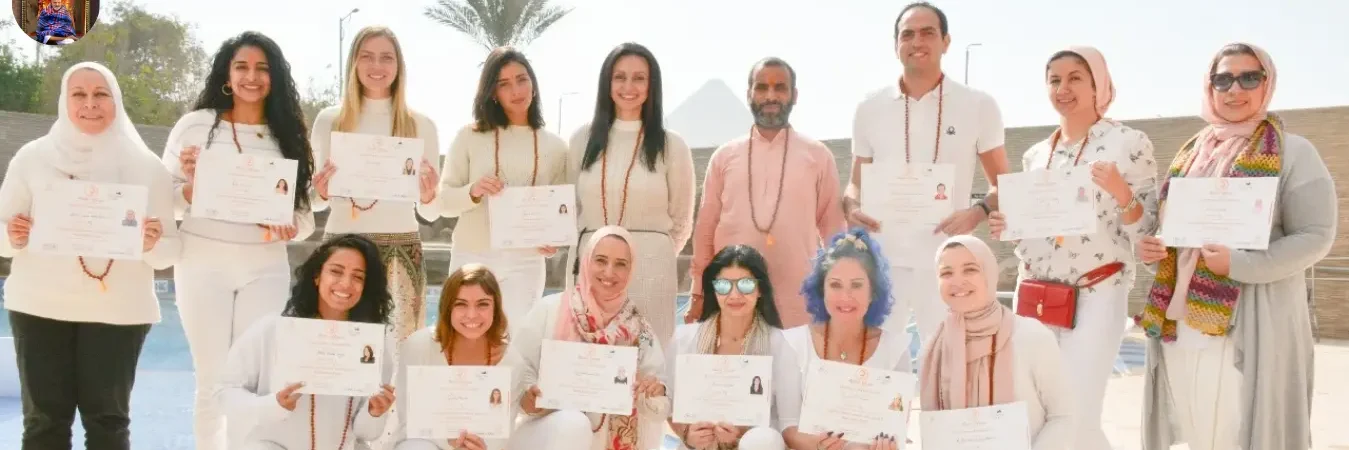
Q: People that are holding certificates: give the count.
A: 13